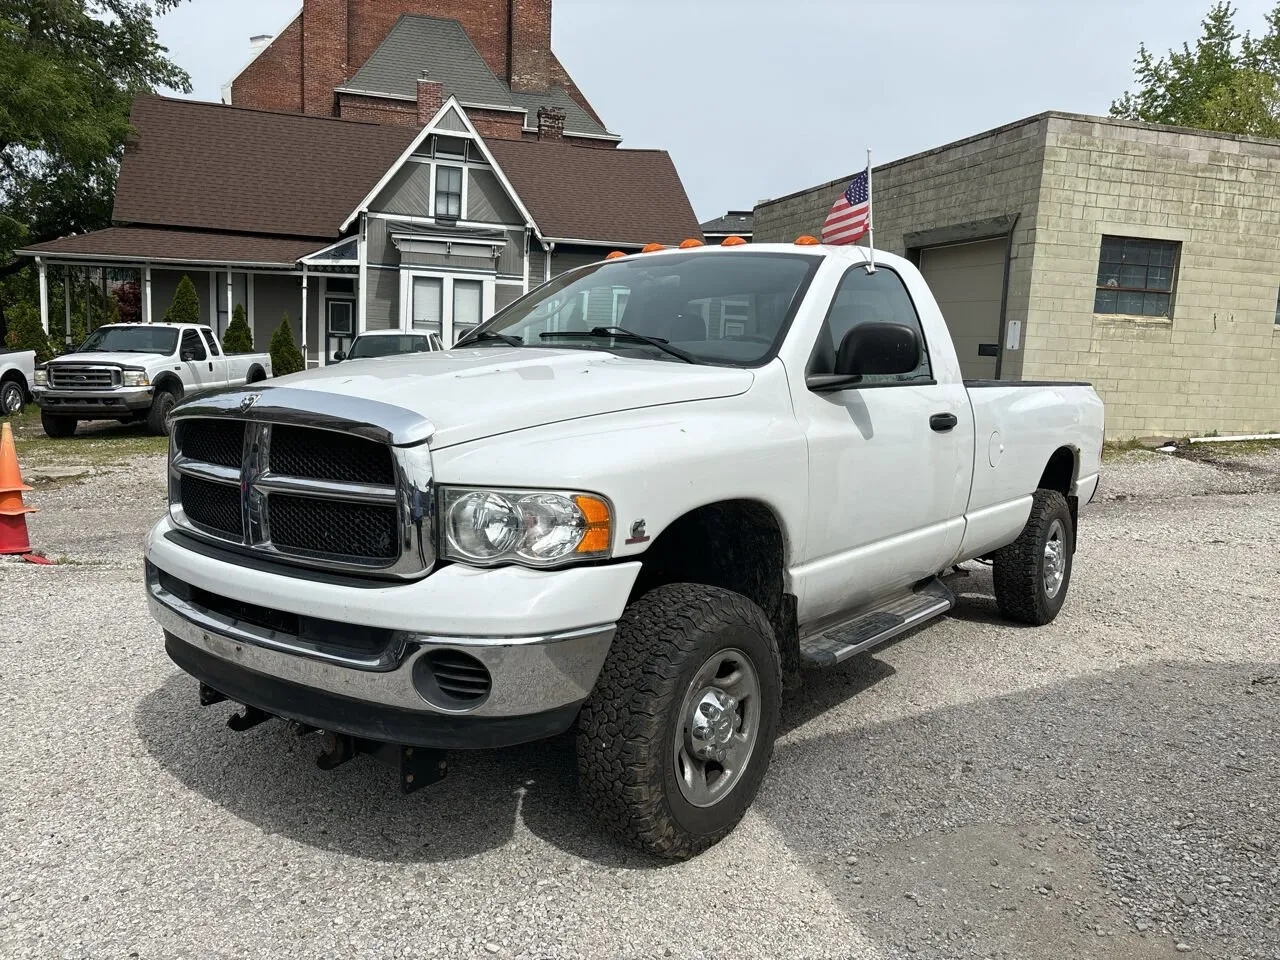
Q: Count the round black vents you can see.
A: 1